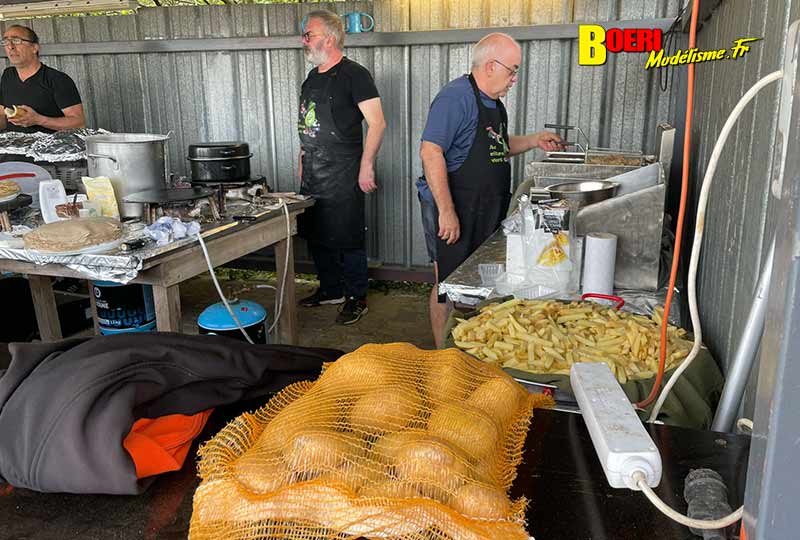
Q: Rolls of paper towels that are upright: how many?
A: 1